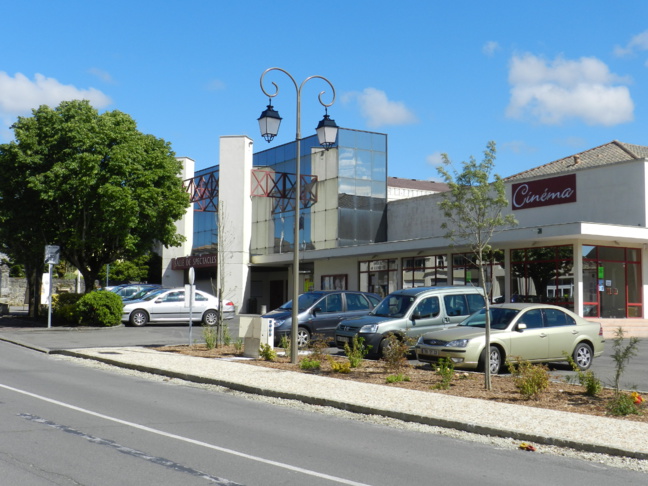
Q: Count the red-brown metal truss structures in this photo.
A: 2